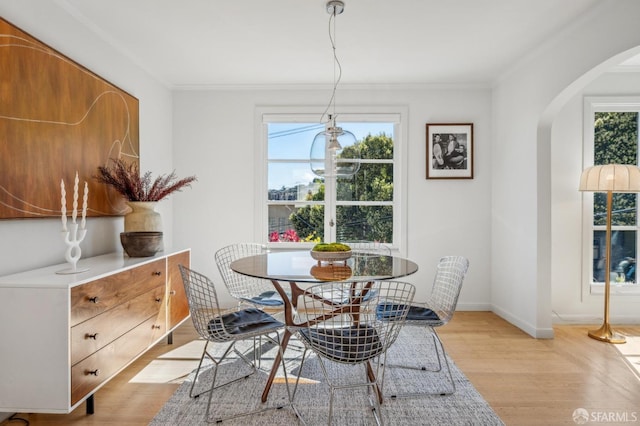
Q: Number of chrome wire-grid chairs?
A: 5